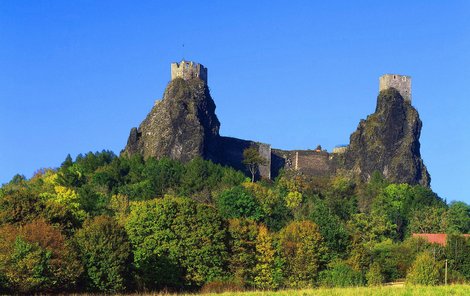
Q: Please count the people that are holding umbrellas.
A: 0